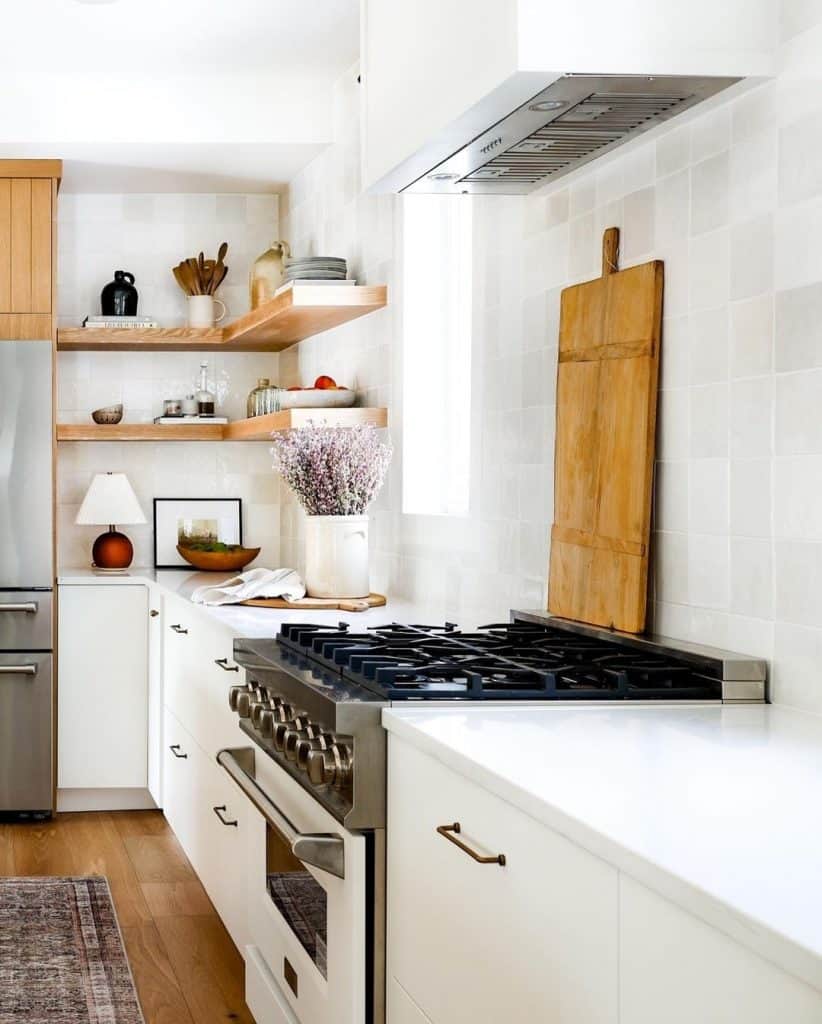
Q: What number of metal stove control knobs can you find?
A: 8